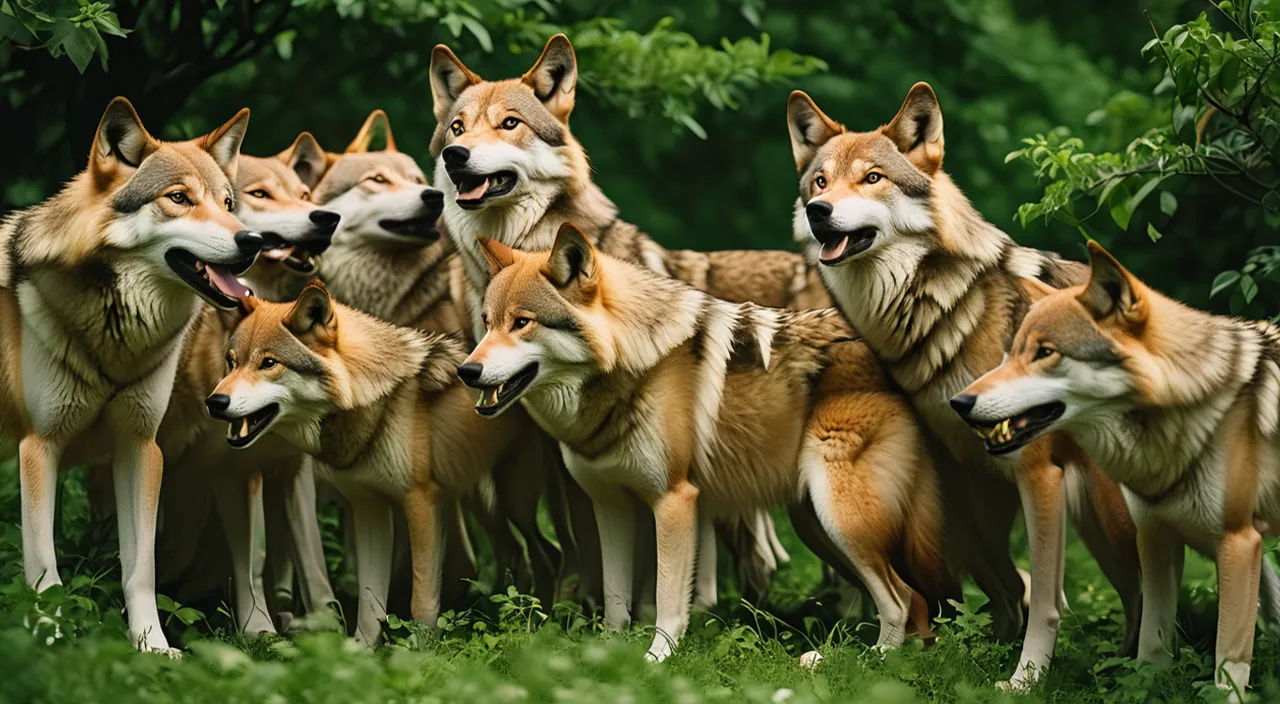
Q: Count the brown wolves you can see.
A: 8